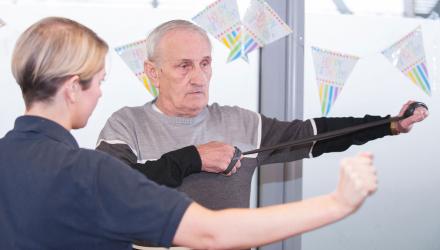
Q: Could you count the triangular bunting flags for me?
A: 5